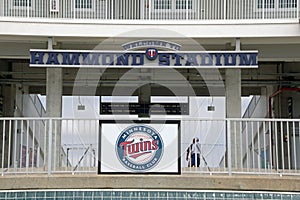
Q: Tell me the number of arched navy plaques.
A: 1